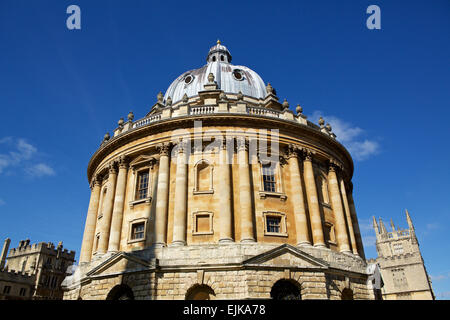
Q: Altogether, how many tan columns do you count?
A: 11